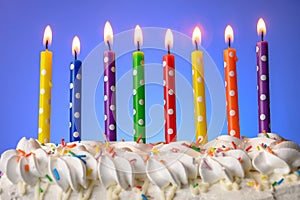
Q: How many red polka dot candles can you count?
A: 1